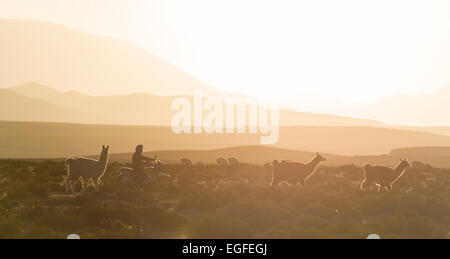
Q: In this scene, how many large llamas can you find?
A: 3